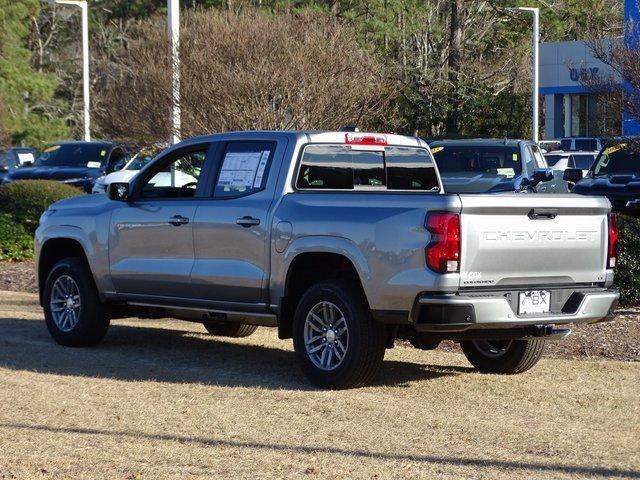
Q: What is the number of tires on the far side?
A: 2